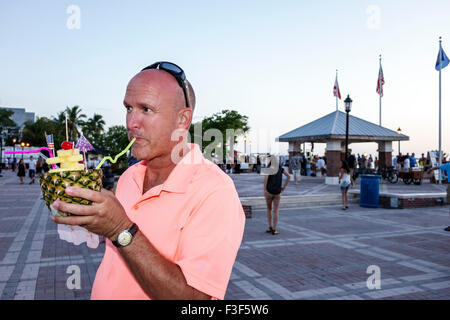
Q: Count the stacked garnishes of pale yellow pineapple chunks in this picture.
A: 1